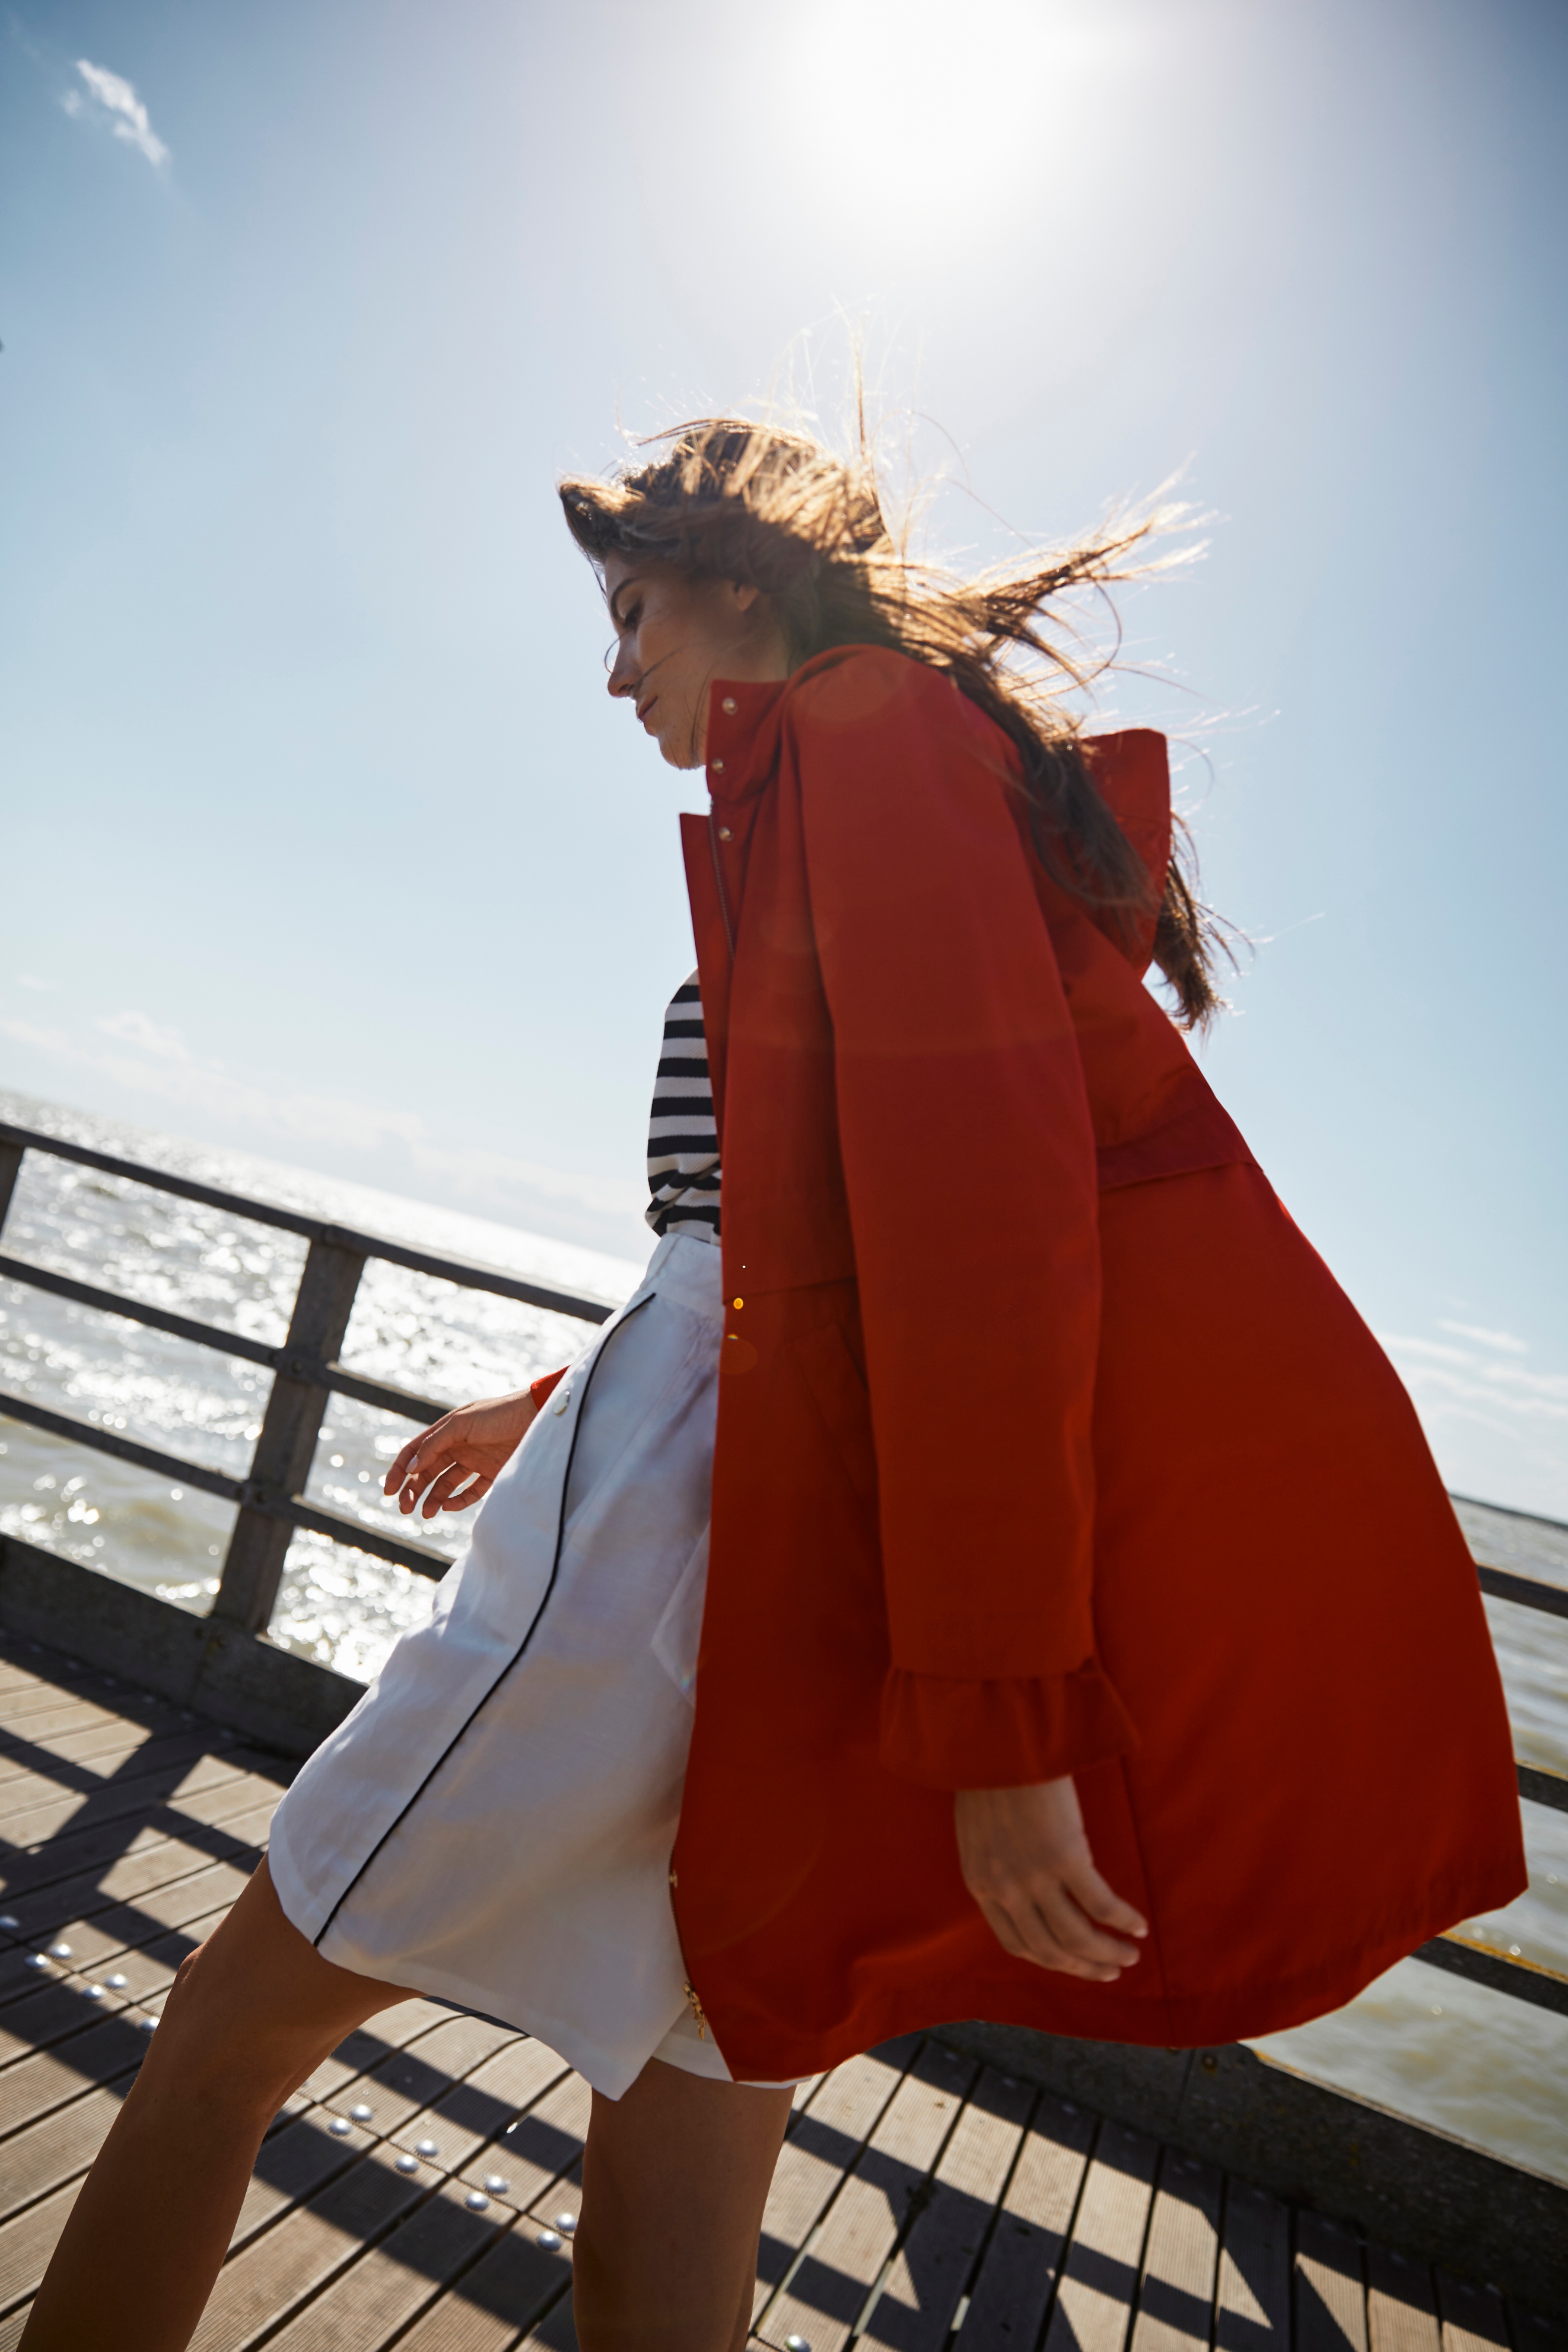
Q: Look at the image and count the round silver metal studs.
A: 15